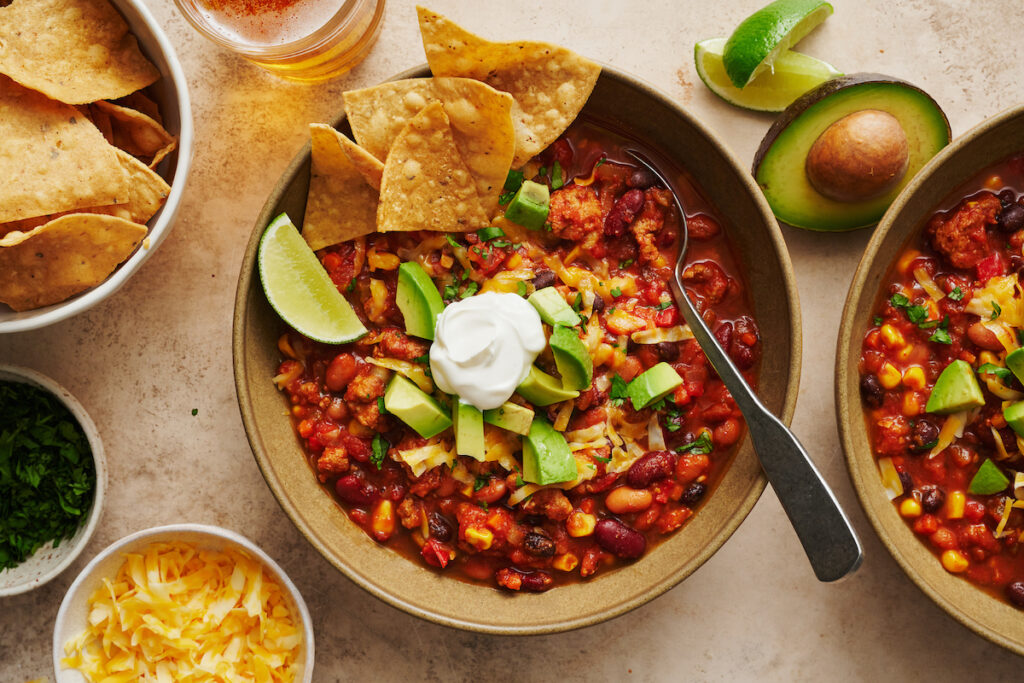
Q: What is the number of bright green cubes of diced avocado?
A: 14